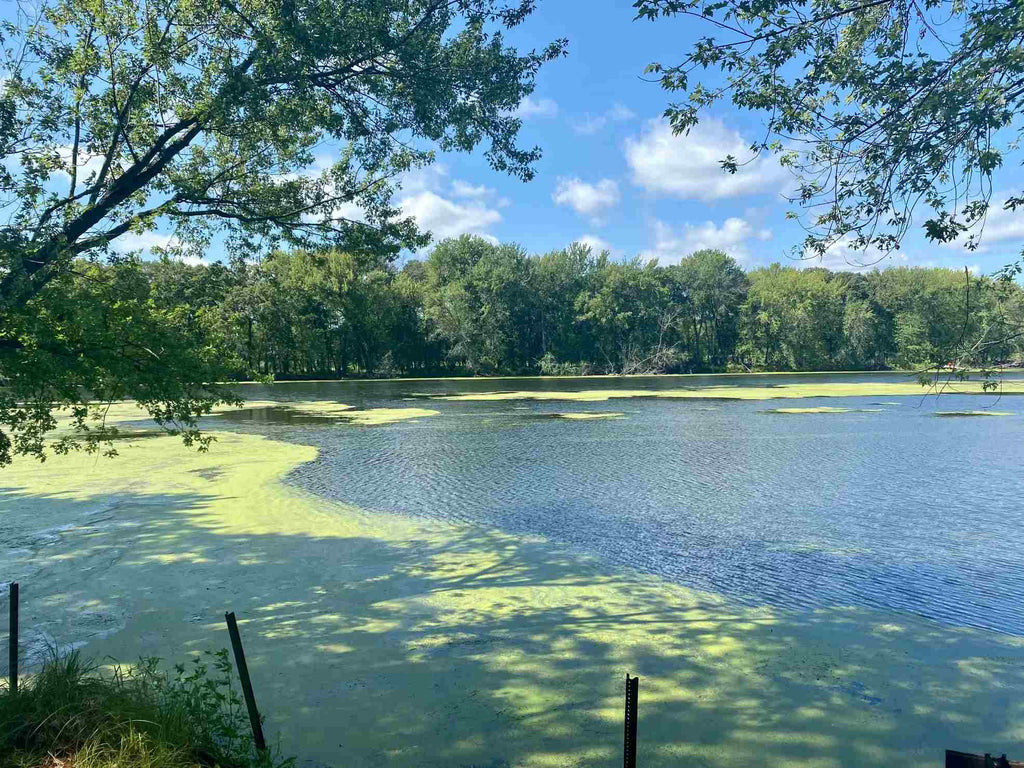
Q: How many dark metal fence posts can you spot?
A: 3